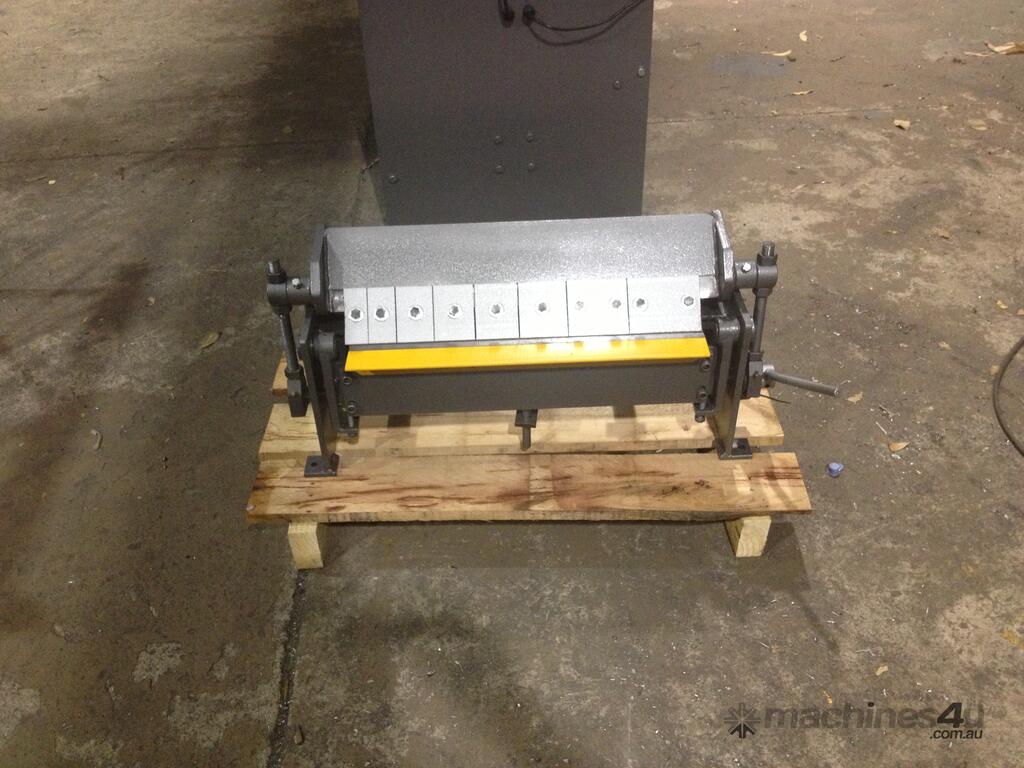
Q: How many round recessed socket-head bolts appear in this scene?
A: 10